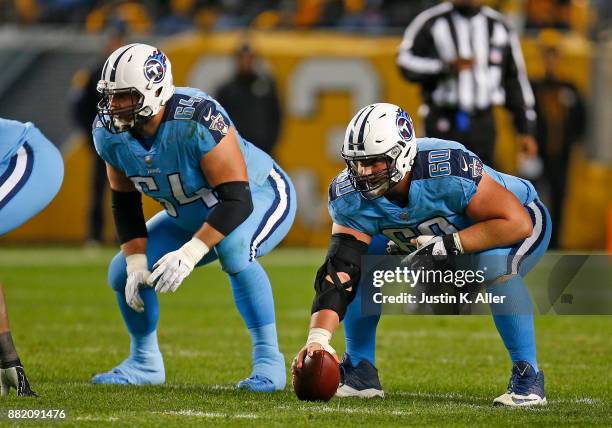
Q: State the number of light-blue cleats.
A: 2